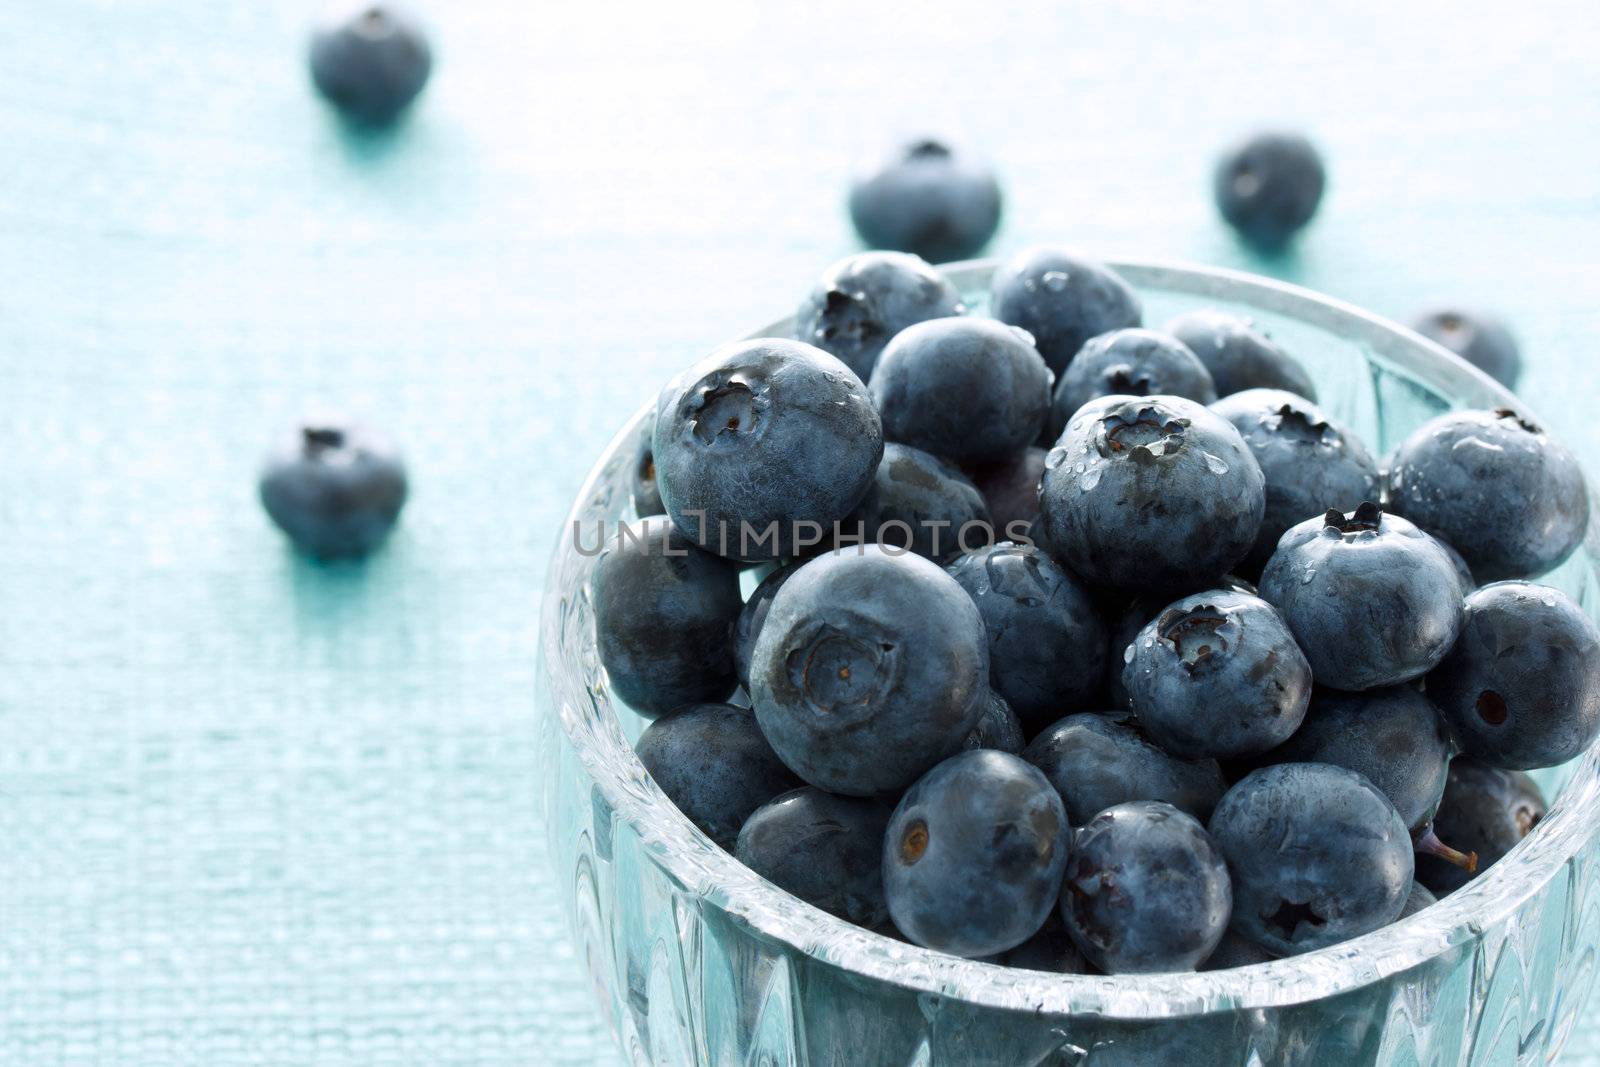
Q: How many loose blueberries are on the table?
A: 5